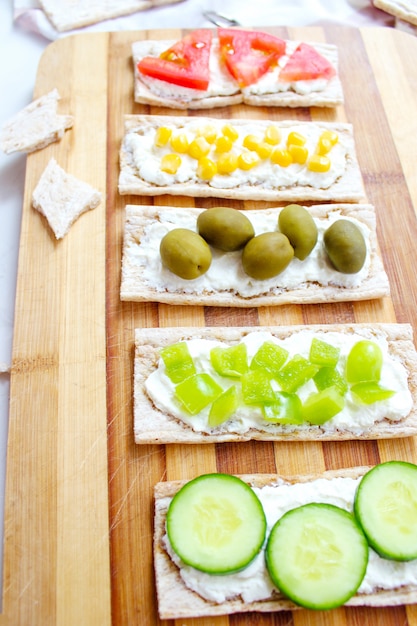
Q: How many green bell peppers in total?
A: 13